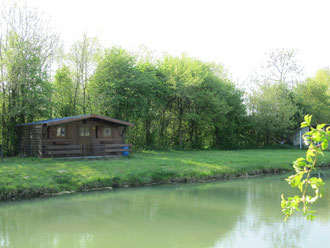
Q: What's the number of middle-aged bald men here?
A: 0